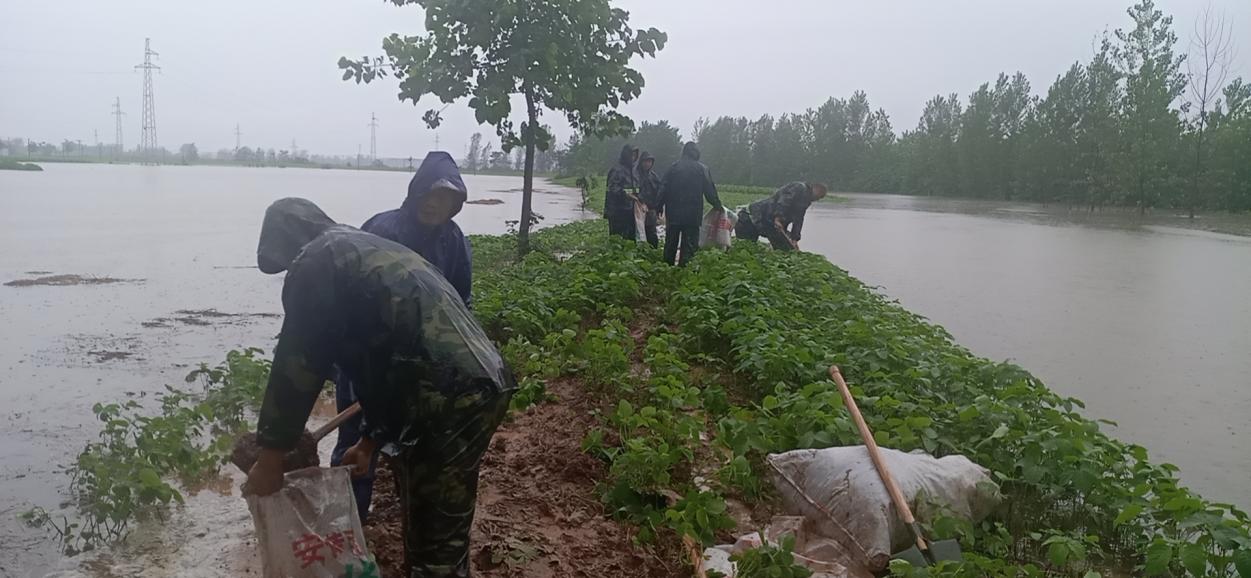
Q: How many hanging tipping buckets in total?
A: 0